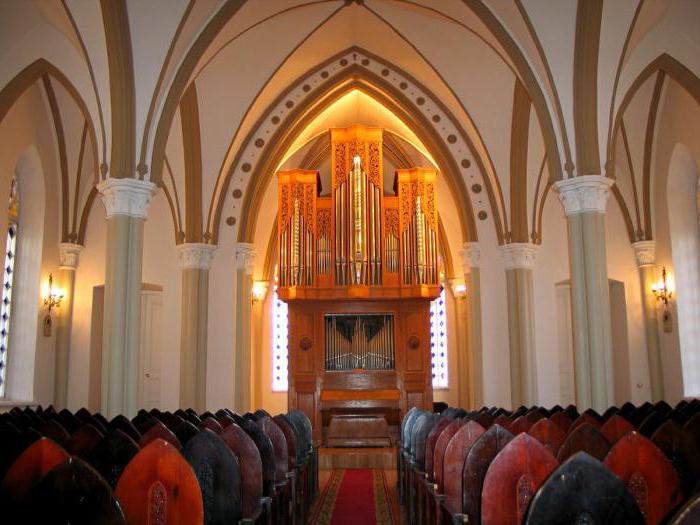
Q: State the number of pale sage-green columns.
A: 8